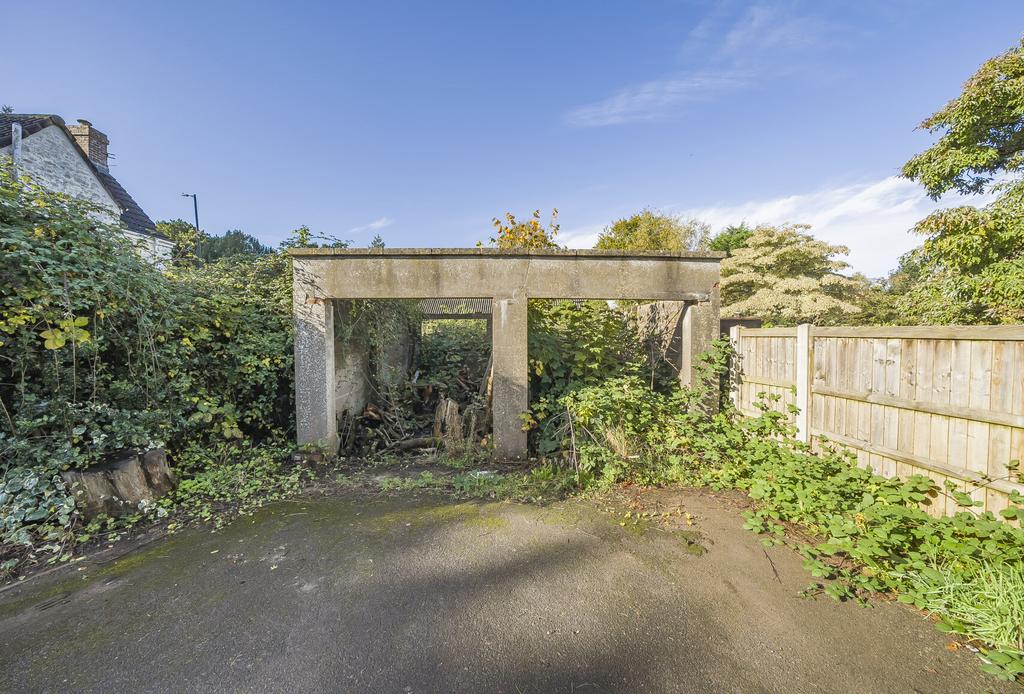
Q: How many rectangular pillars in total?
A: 3